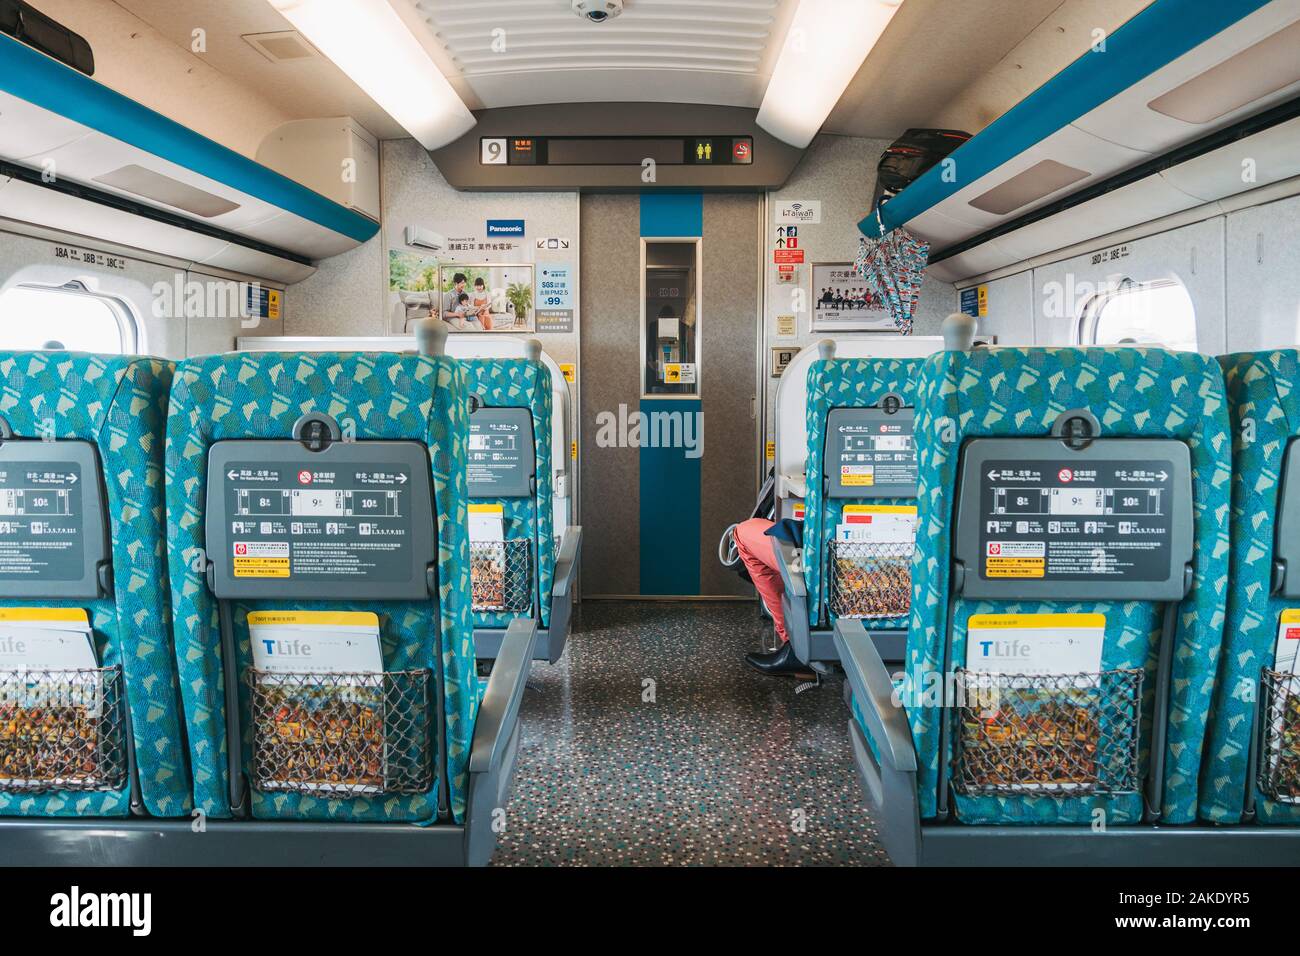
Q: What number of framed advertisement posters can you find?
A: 2